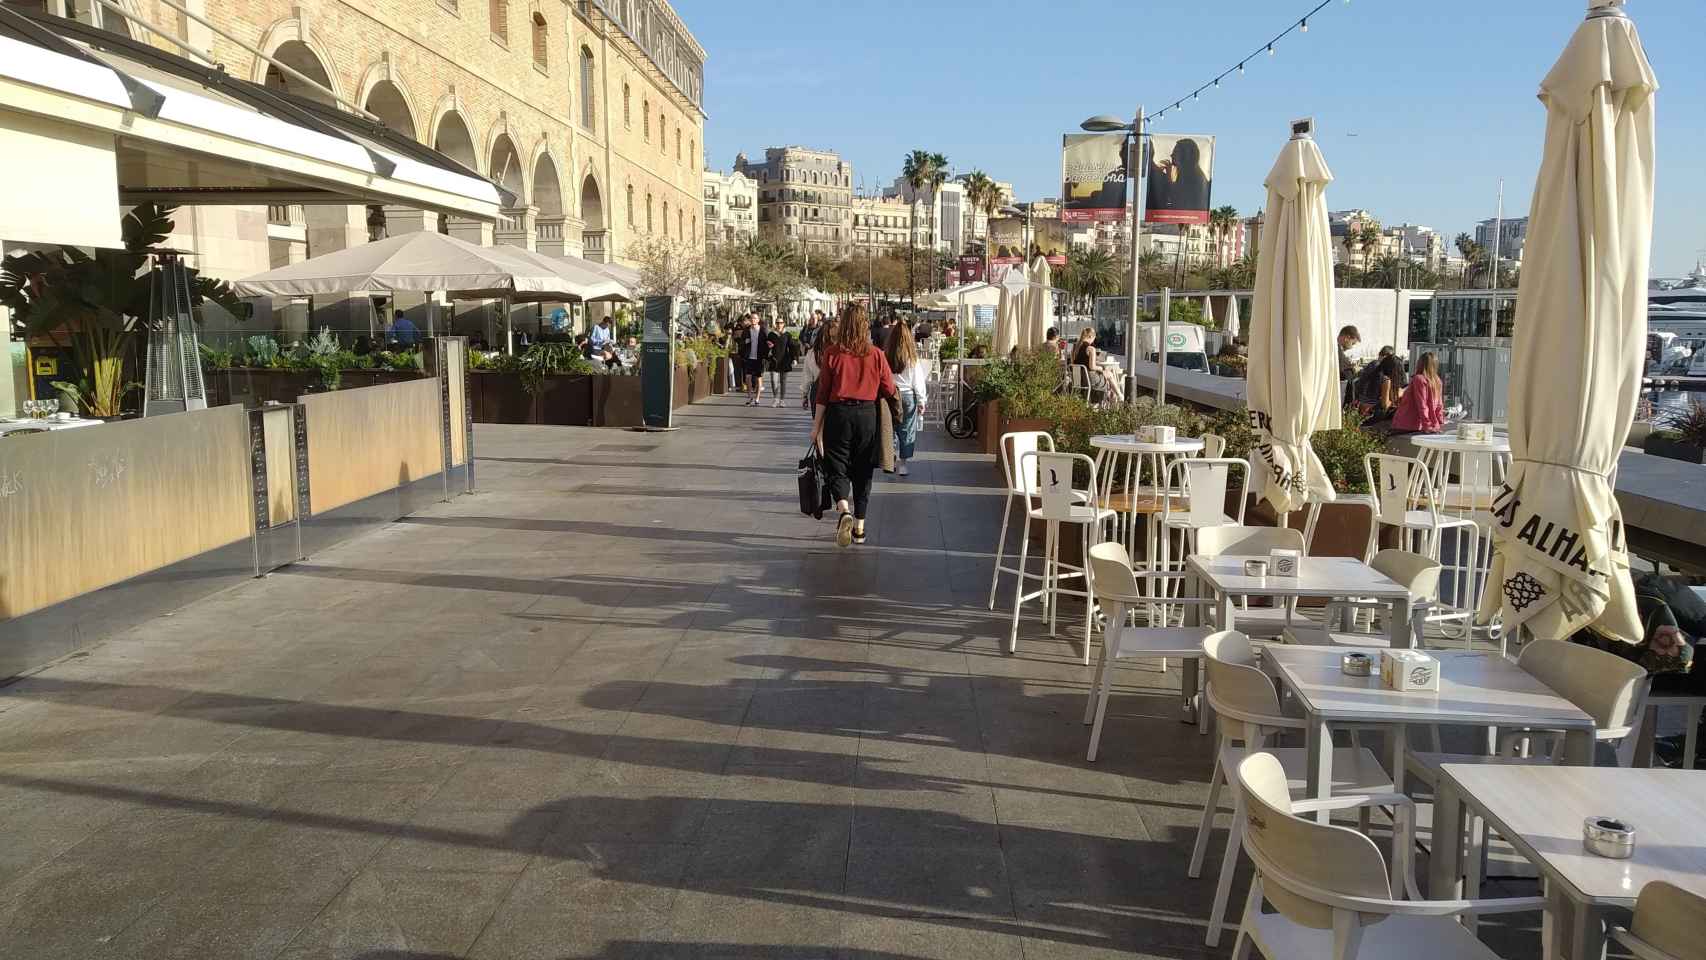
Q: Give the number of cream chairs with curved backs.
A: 7